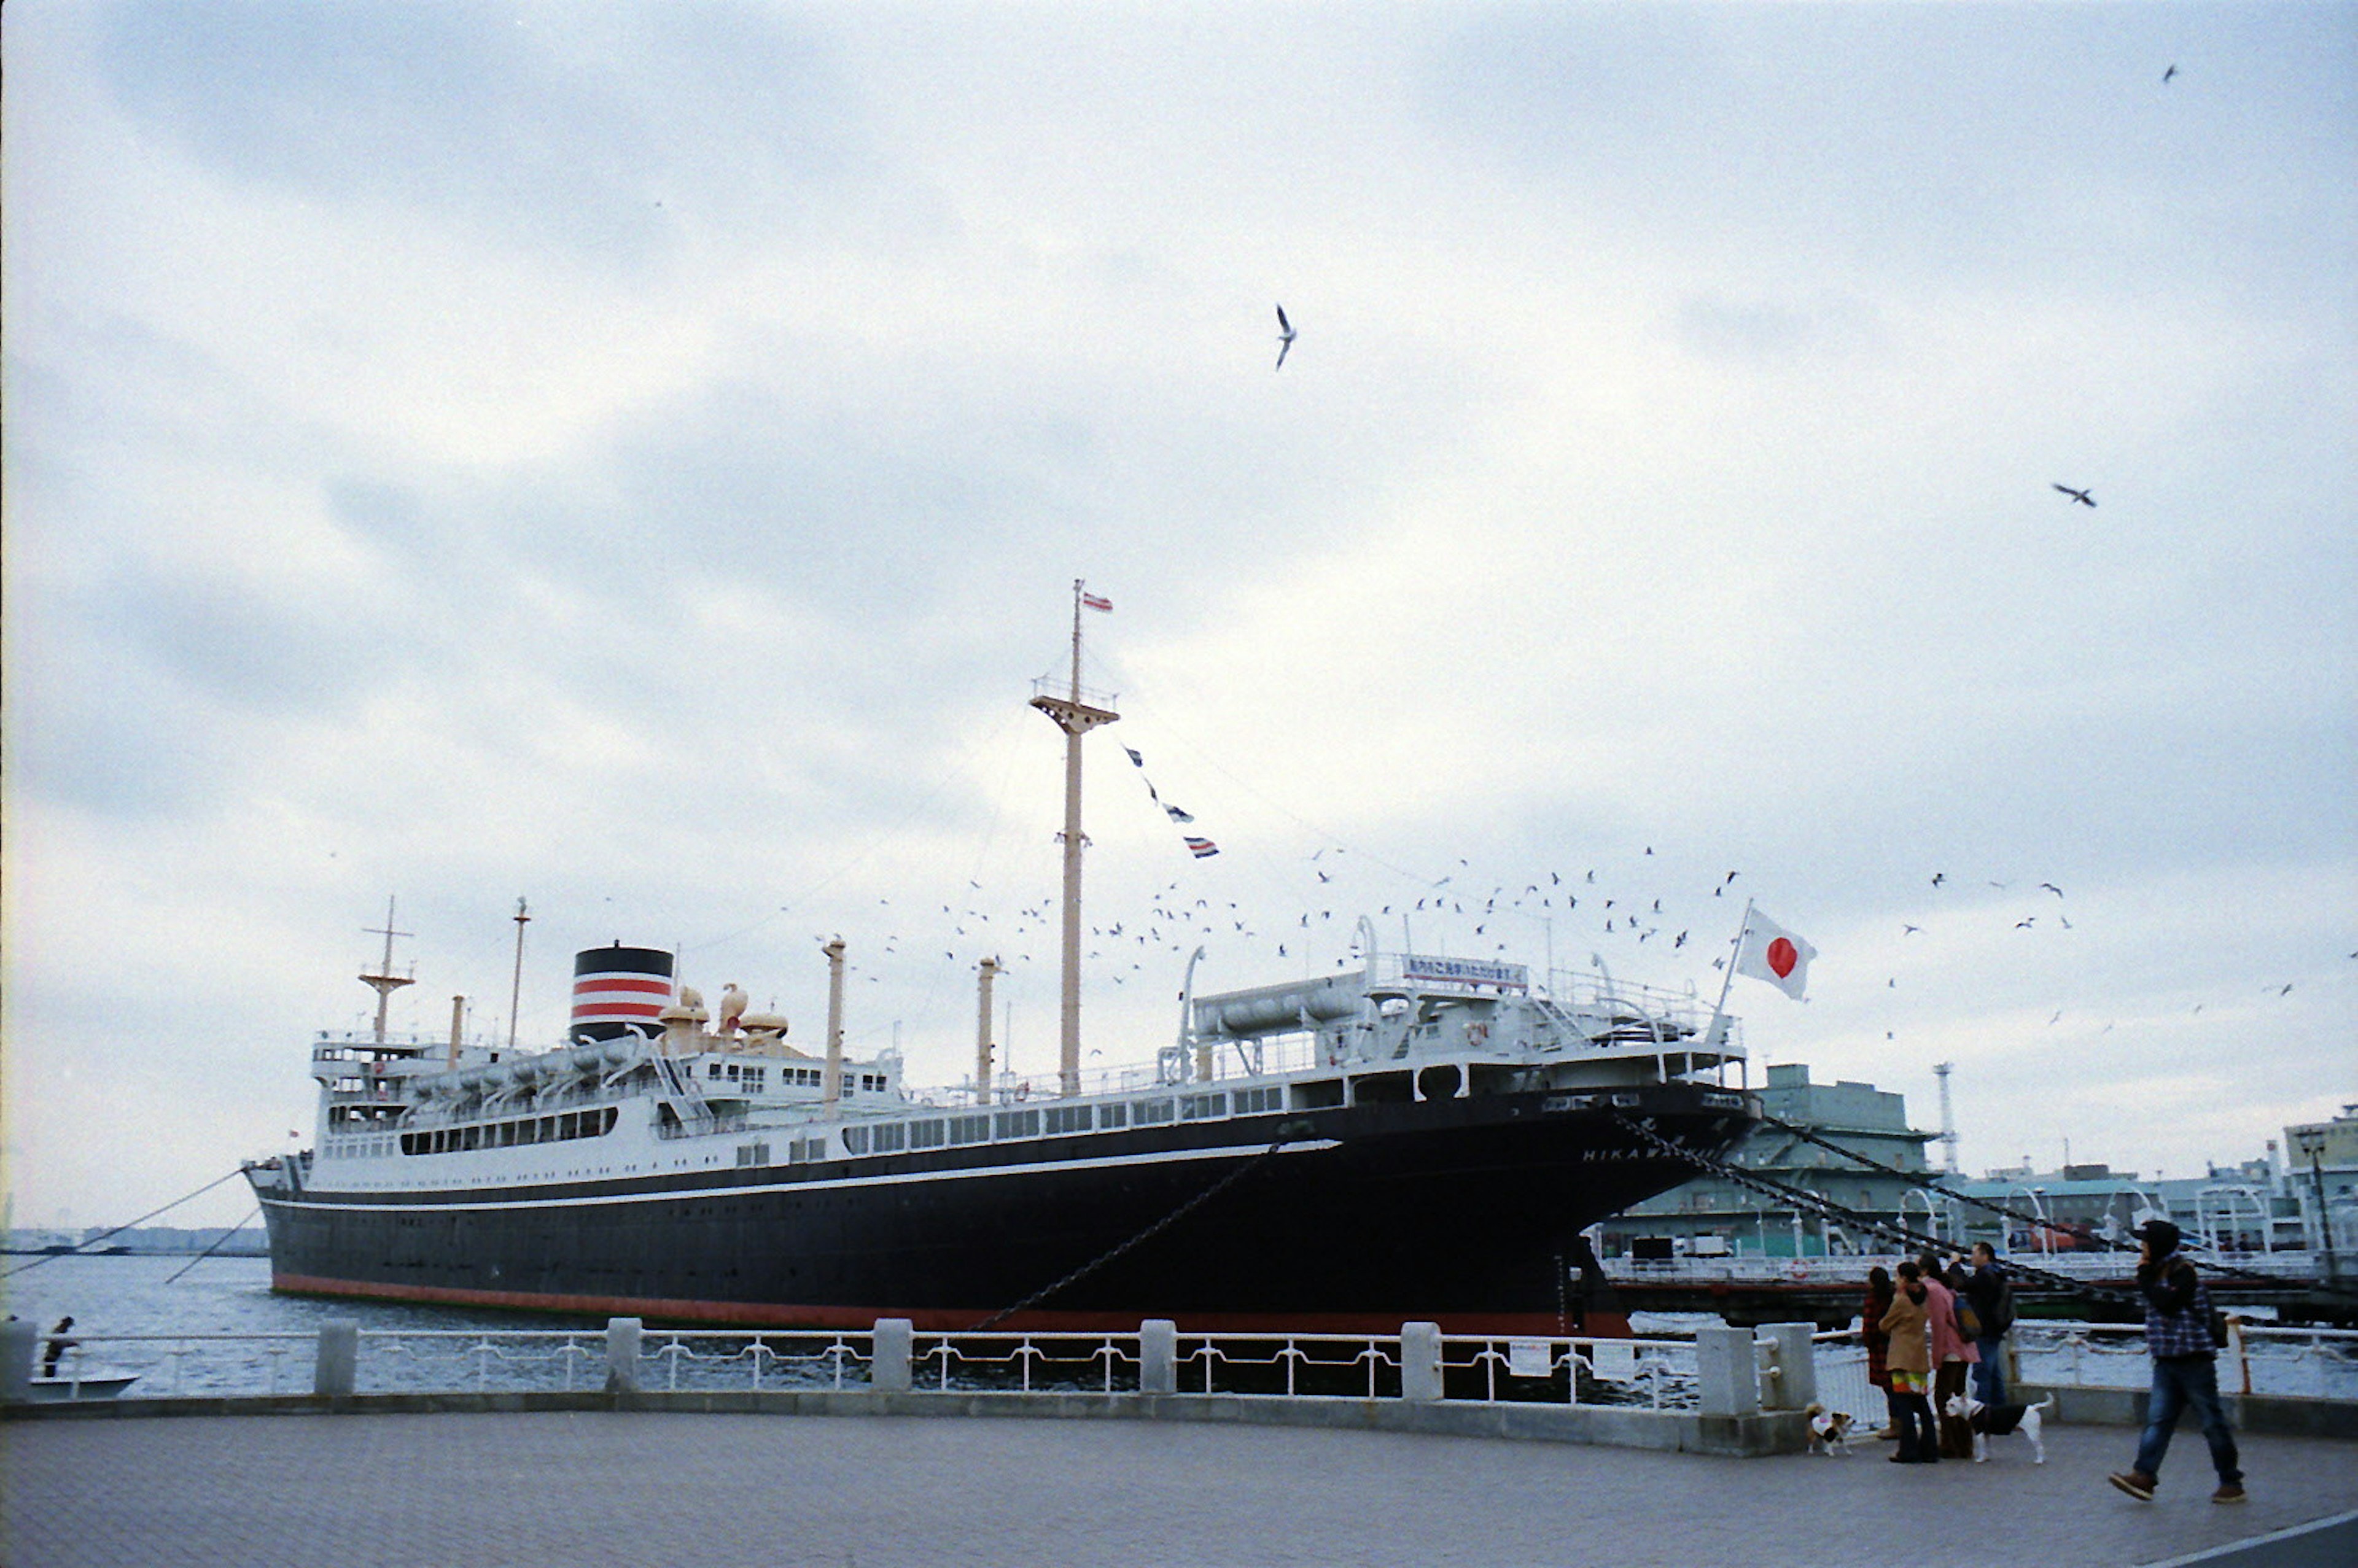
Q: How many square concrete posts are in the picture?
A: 8